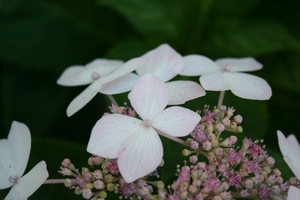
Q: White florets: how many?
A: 6